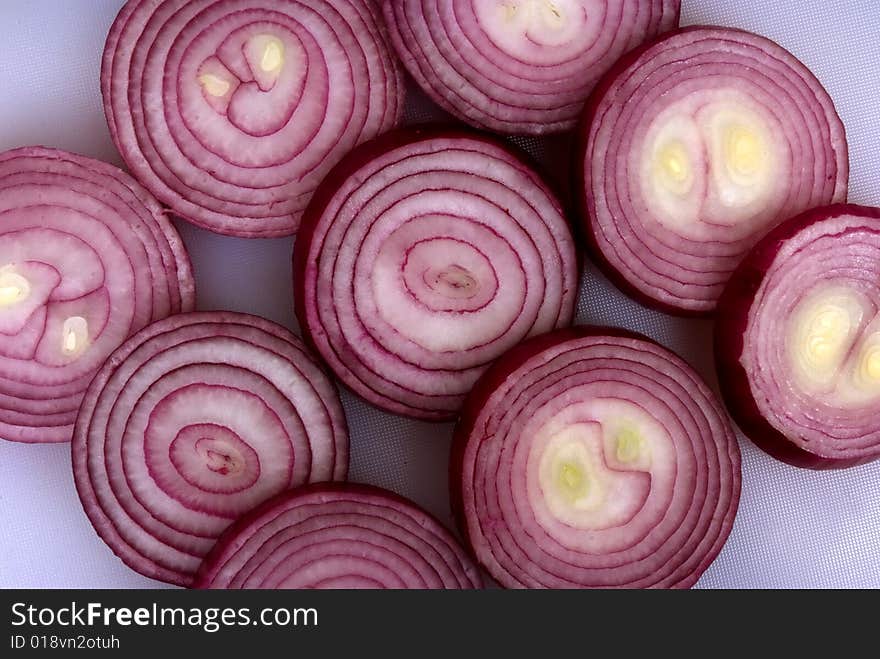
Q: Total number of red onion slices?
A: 9